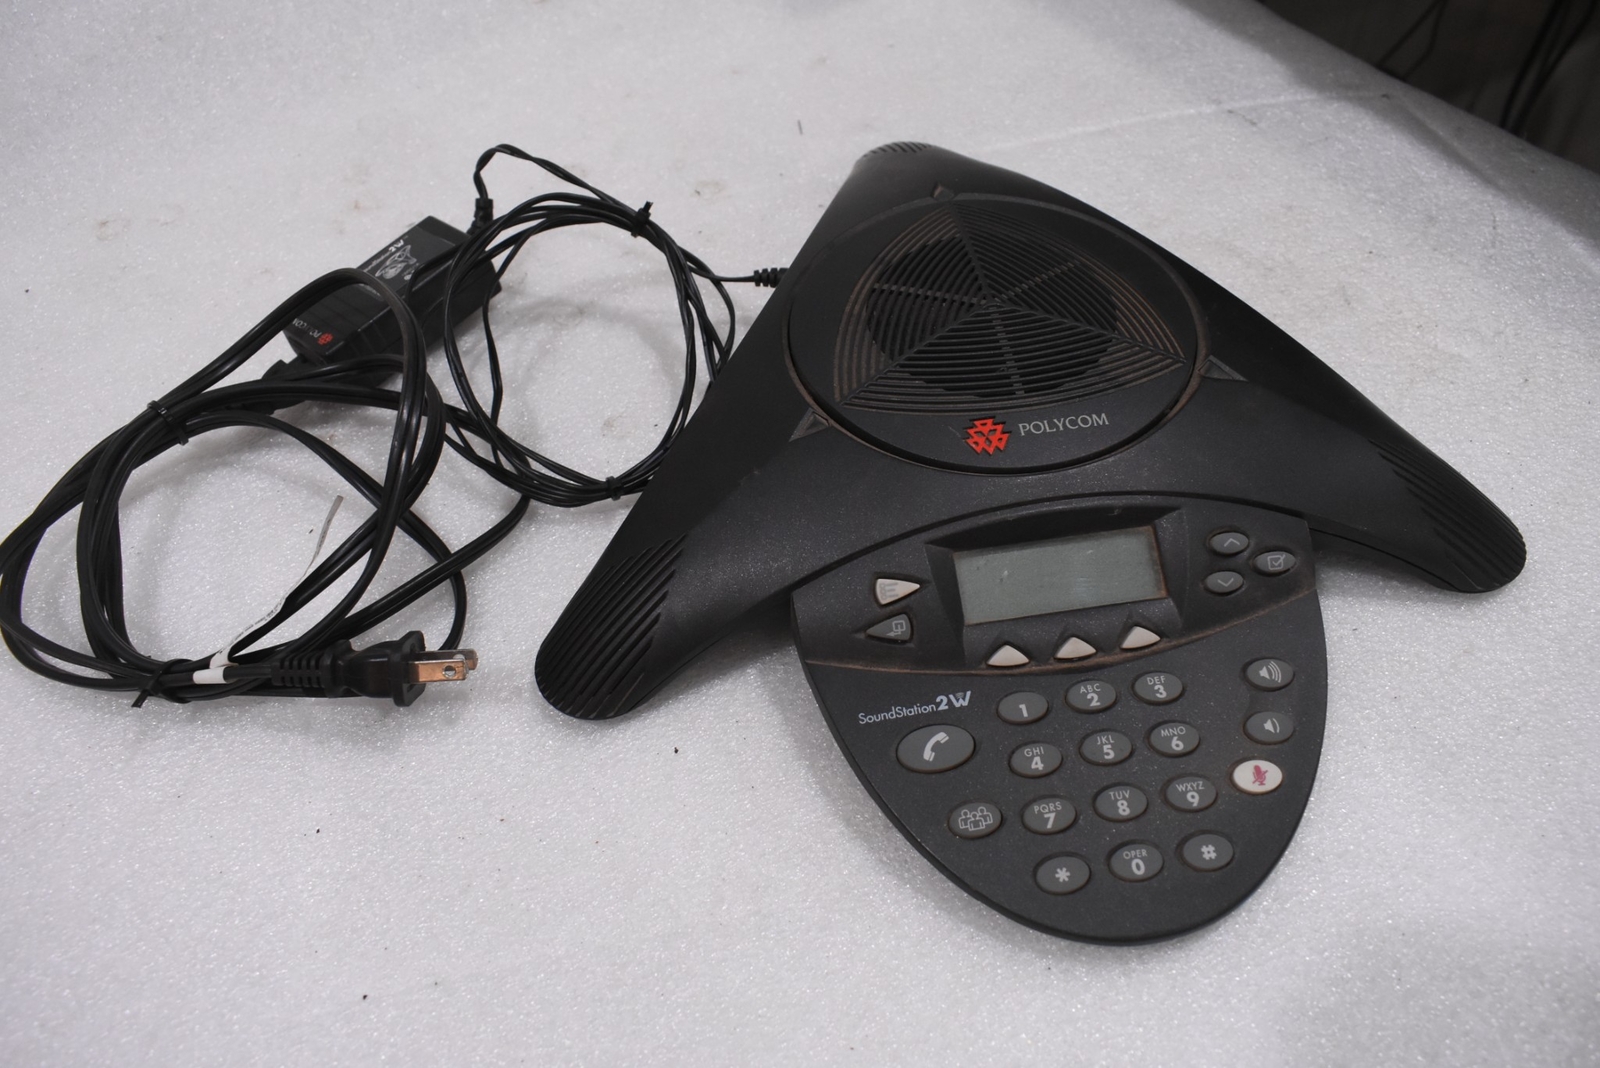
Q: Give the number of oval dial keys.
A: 12